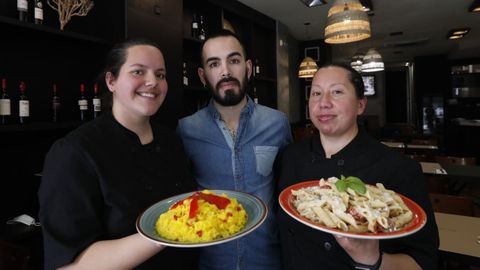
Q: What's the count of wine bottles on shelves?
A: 12